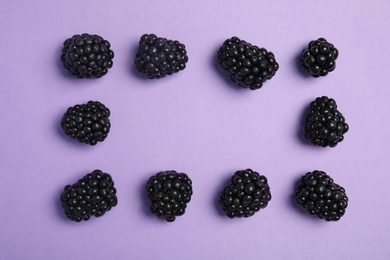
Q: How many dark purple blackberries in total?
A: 10